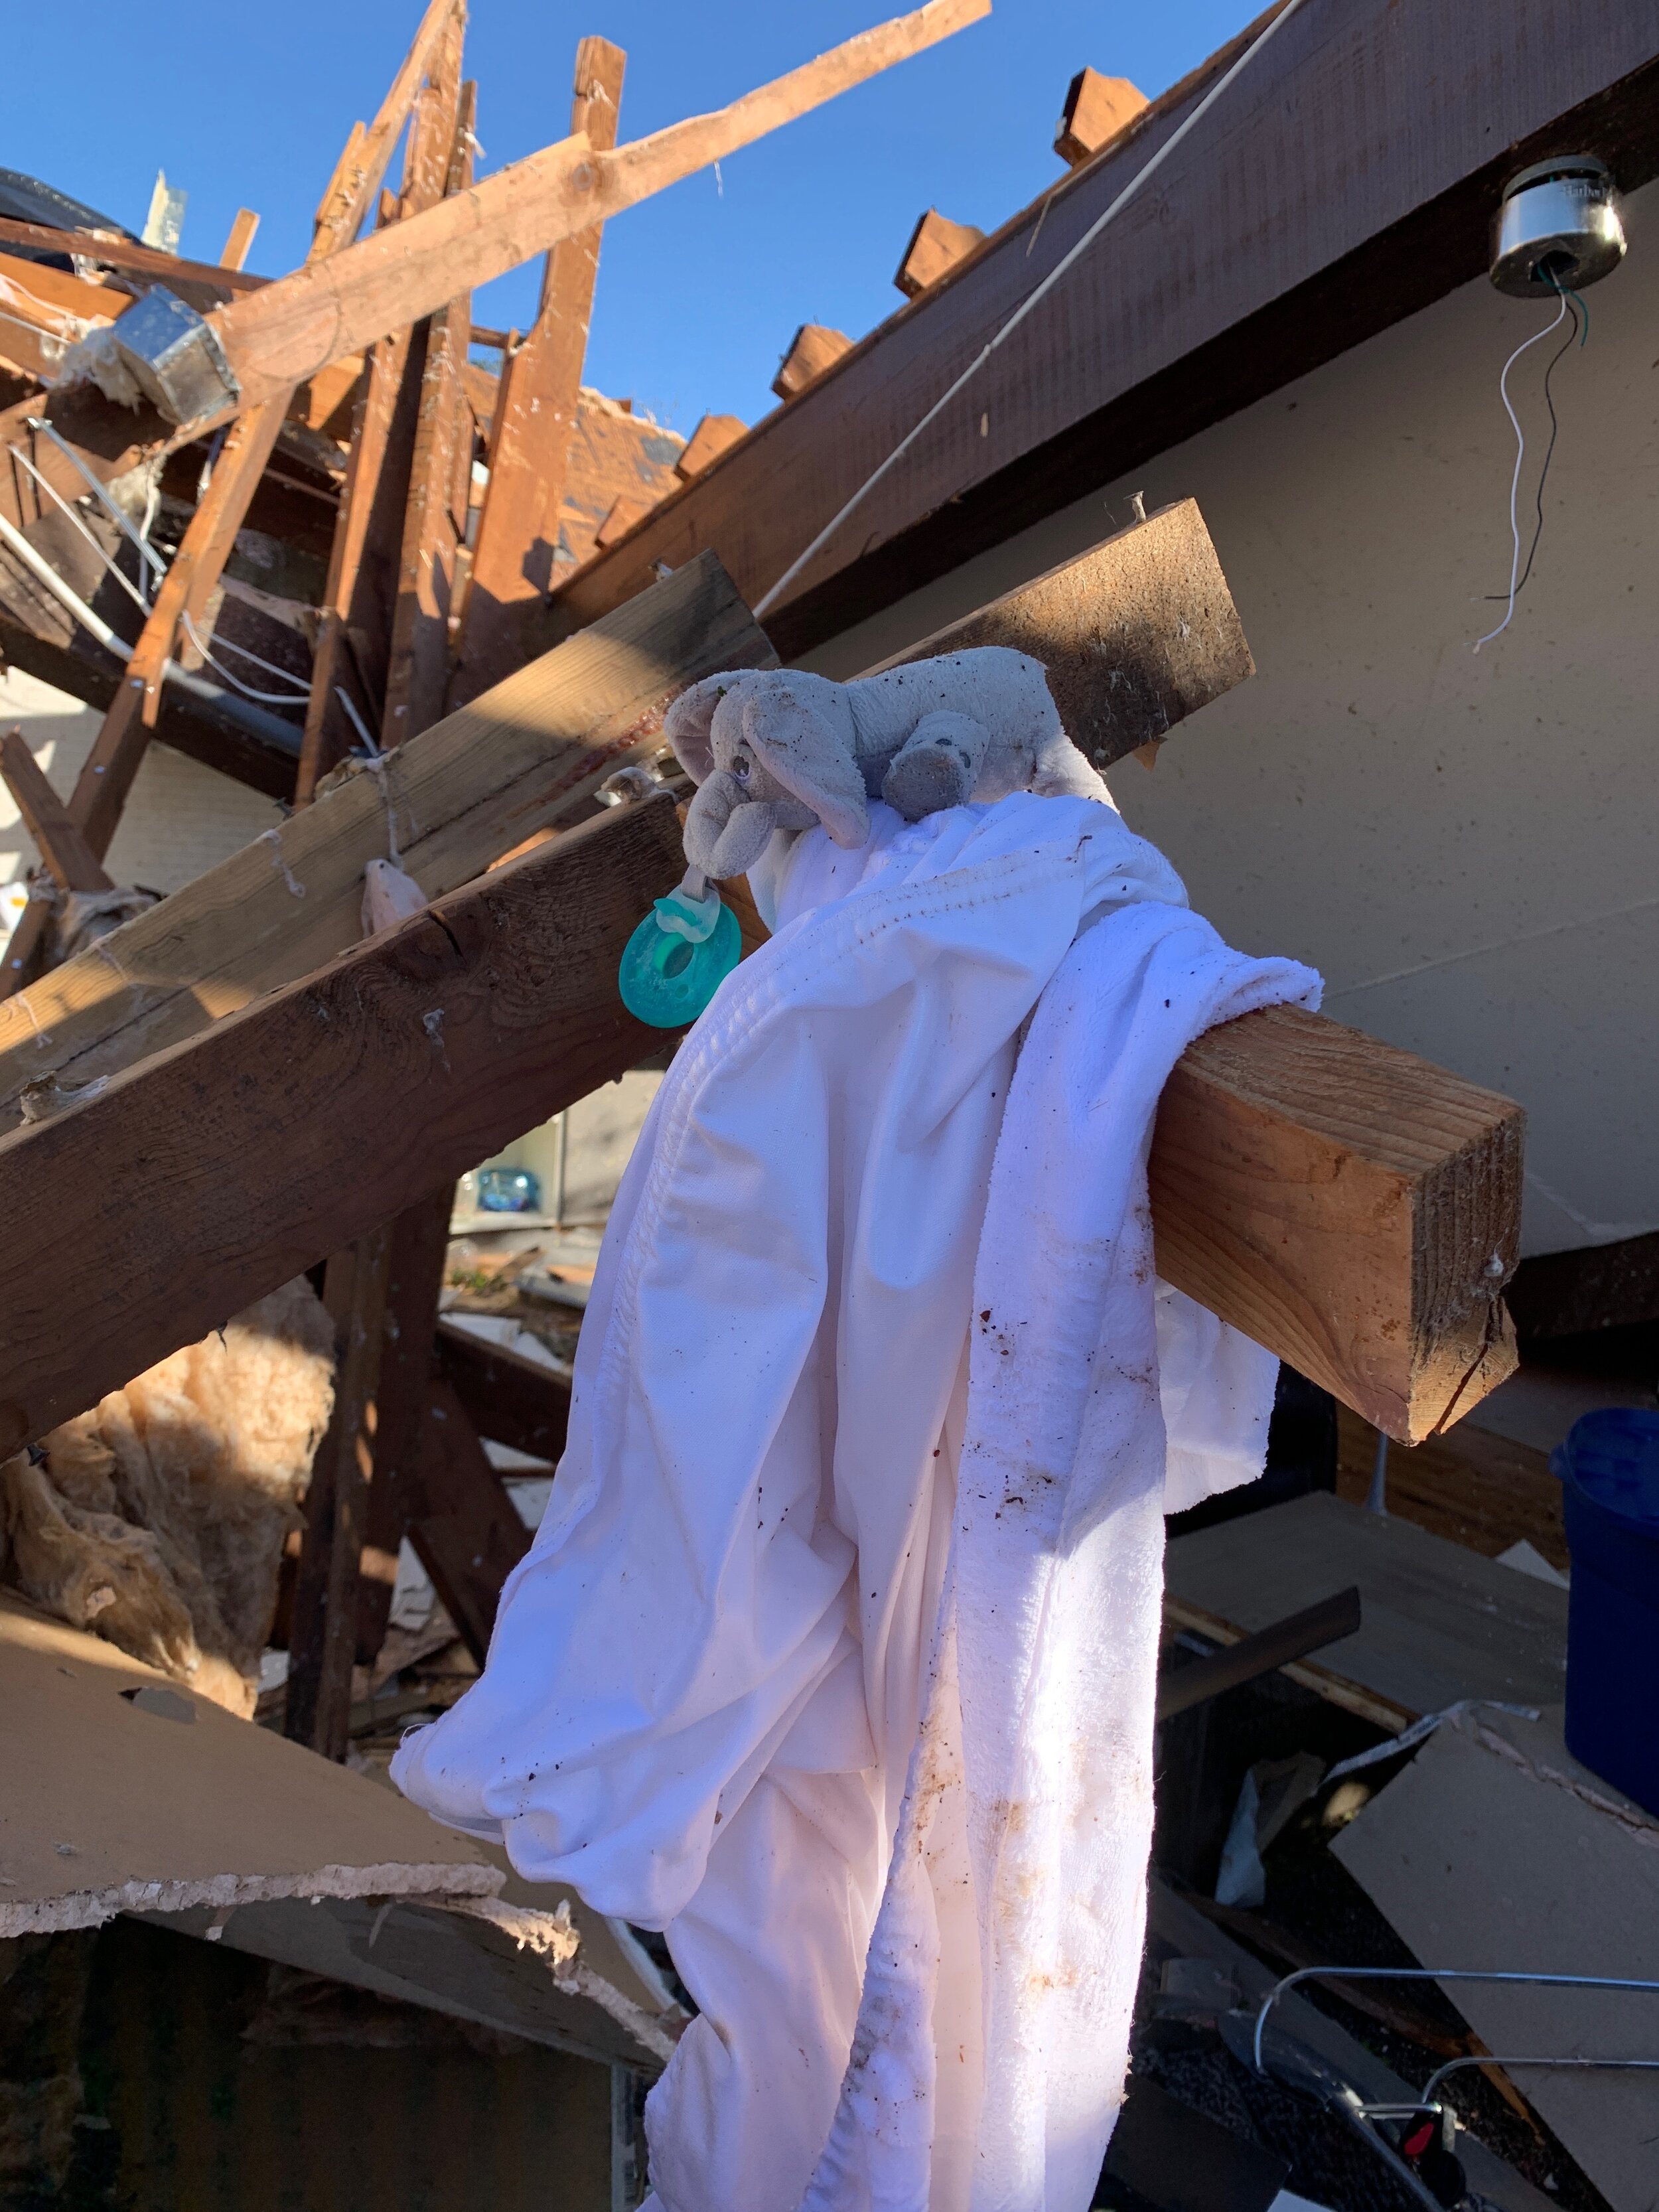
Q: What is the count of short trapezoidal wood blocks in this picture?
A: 5